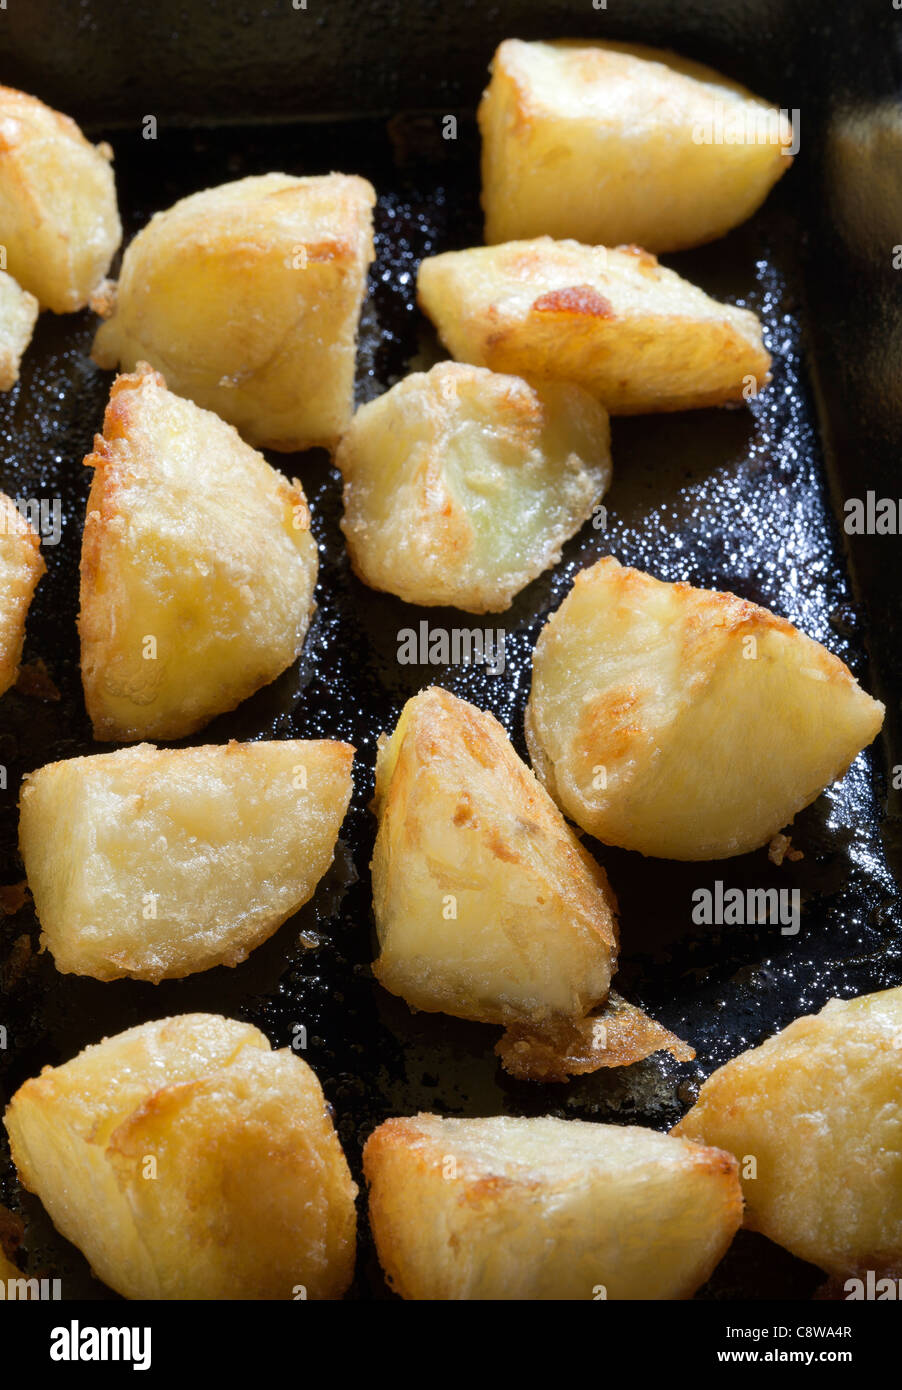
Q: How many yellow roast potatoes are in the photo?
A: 14